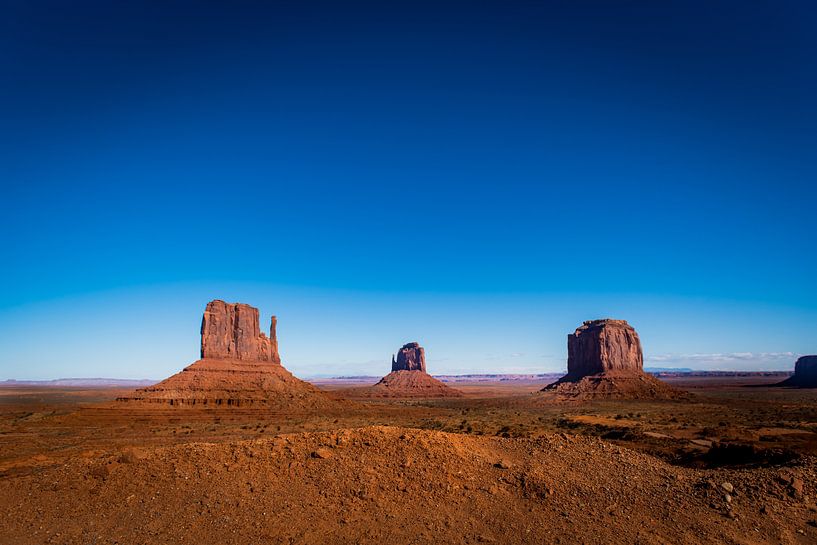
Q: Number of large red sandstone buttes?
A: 3